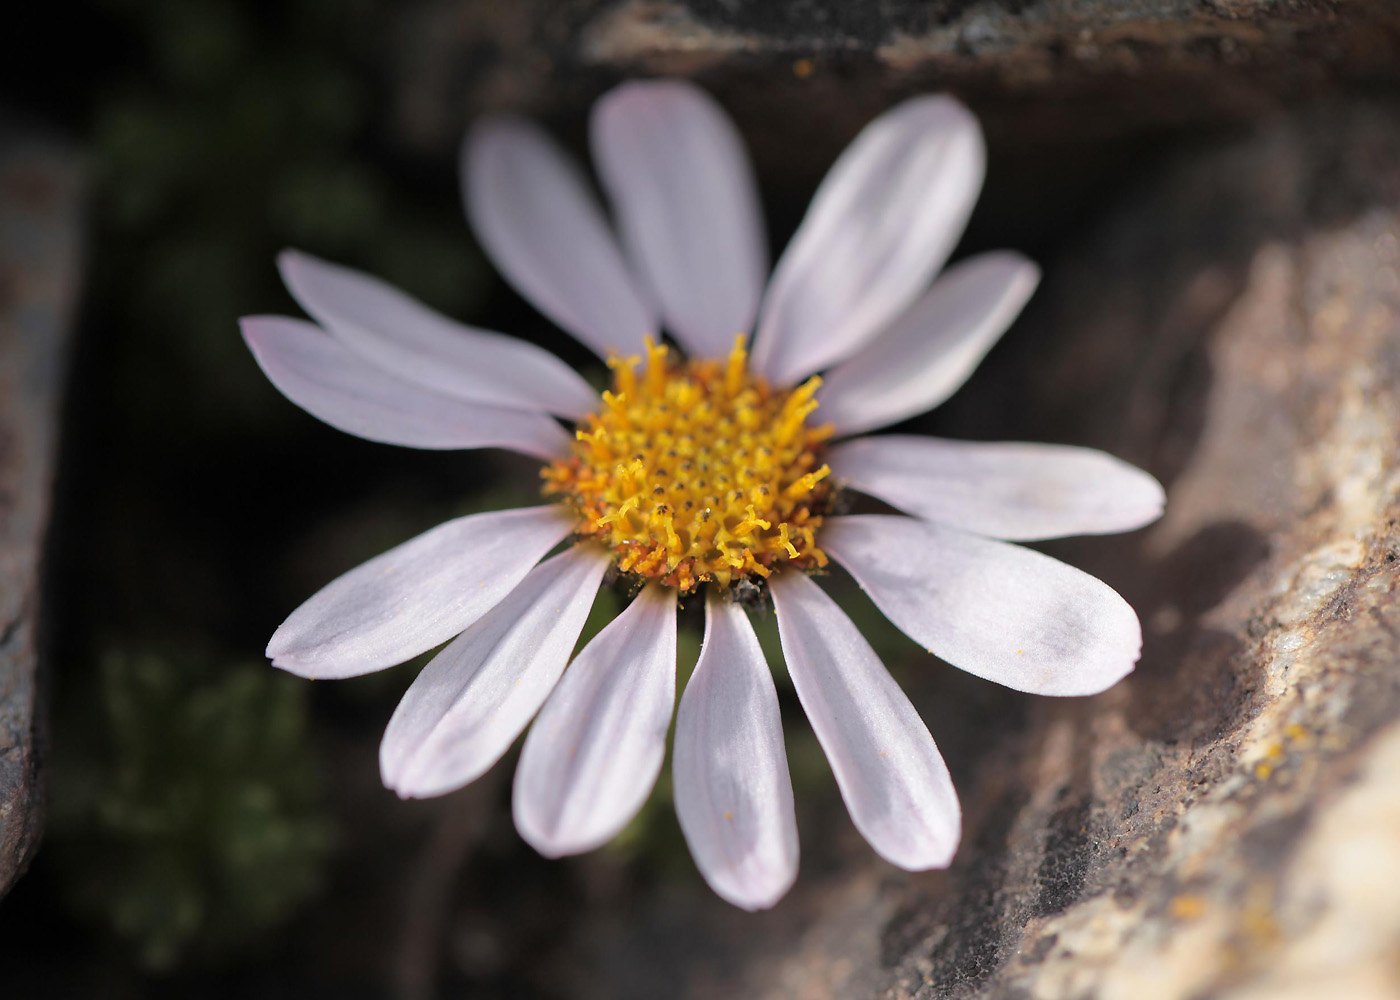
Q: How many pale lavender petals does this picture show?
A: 13